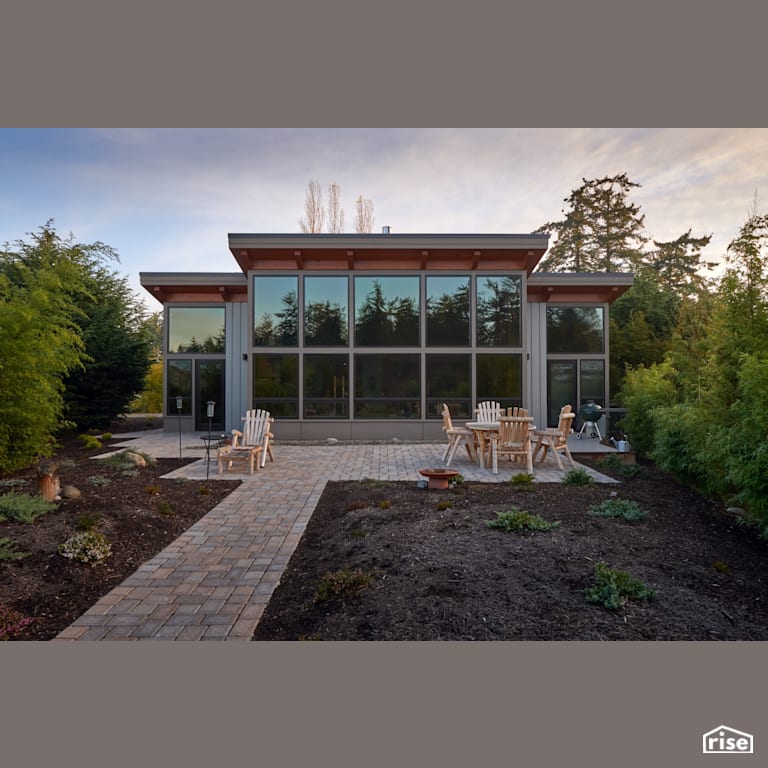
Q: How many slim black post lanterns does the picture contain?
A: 2